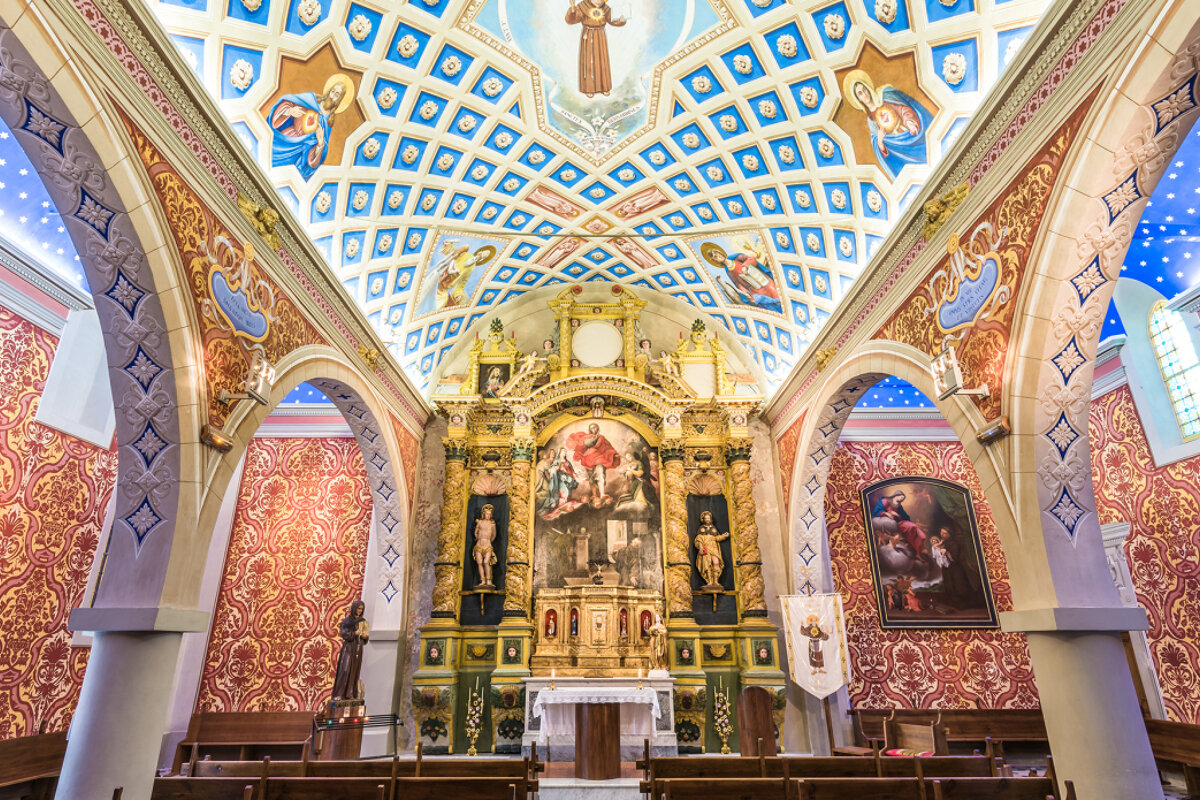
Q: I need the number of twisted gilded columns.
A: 4